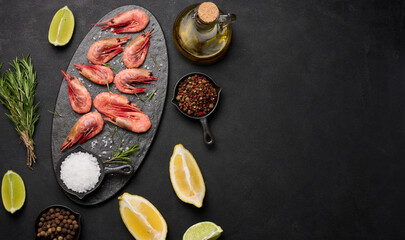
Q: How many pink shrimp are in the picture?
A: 9